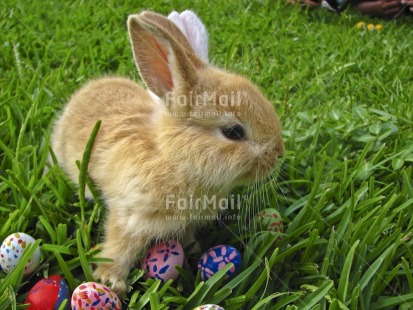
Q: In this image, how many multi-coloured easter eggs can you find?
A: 7